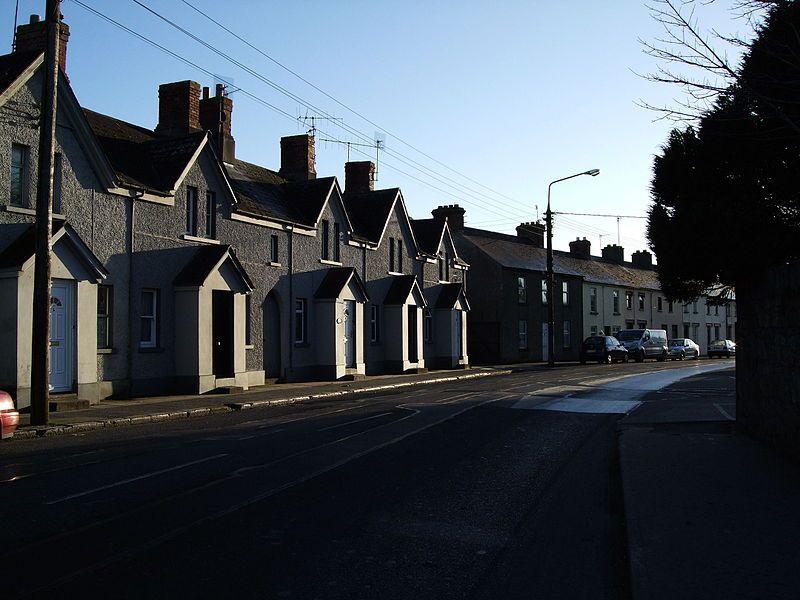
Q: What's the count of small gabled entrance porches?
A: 5